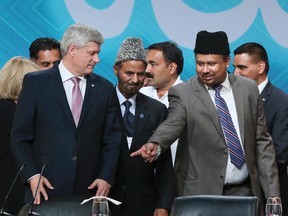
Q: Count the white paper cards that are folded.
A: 1